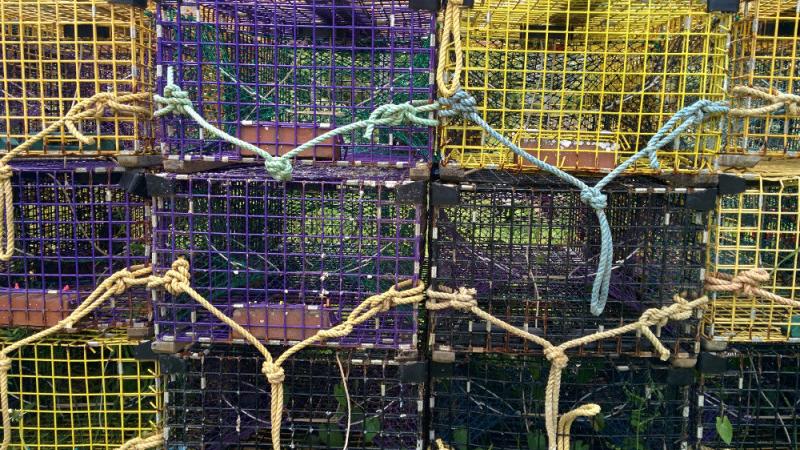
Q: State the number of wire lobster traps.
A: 12